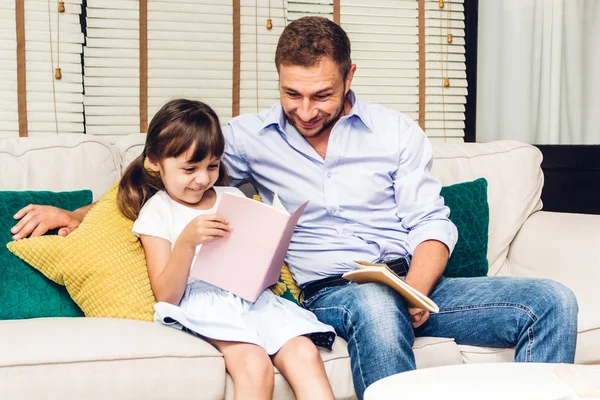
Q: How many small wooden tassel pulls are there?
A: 6